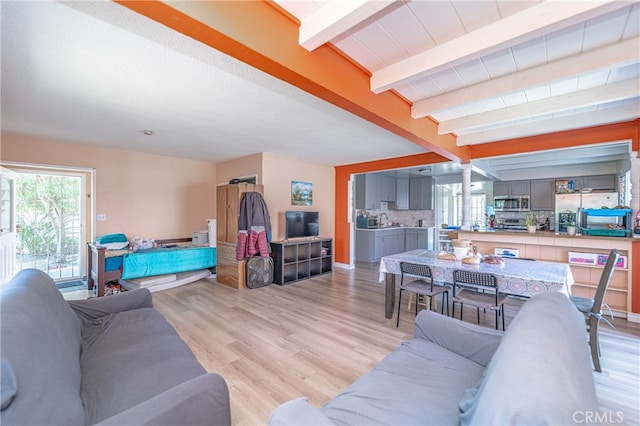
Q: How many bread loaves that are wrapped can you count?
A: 3